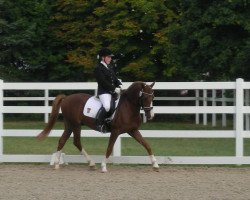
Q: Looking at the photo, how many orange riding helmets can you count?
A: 0